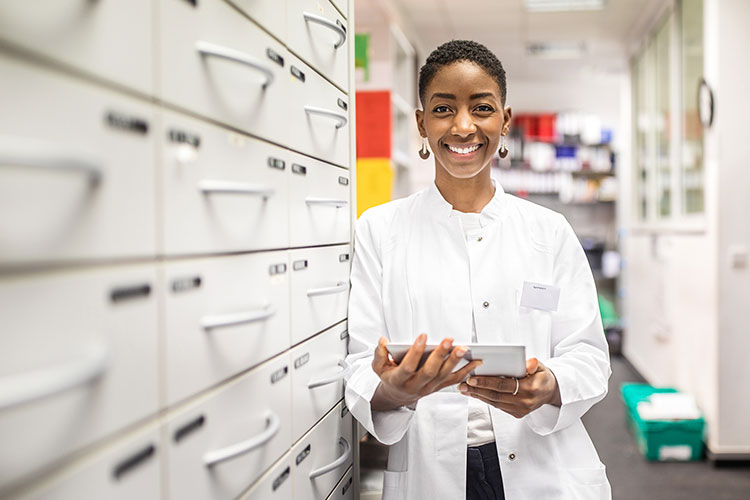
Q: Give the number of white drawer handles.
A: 12